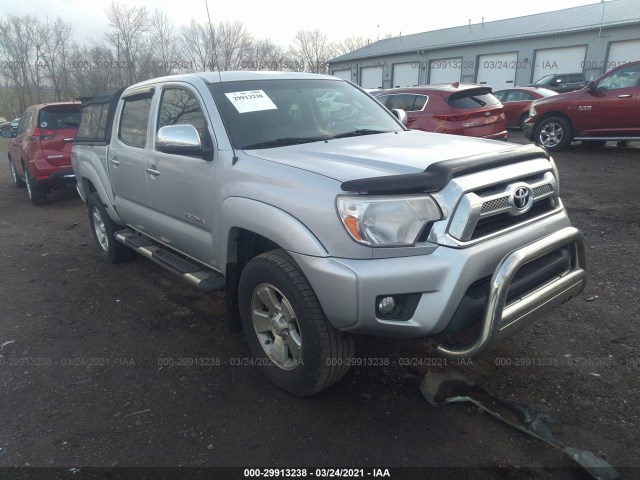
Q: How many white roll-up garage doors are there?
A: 7